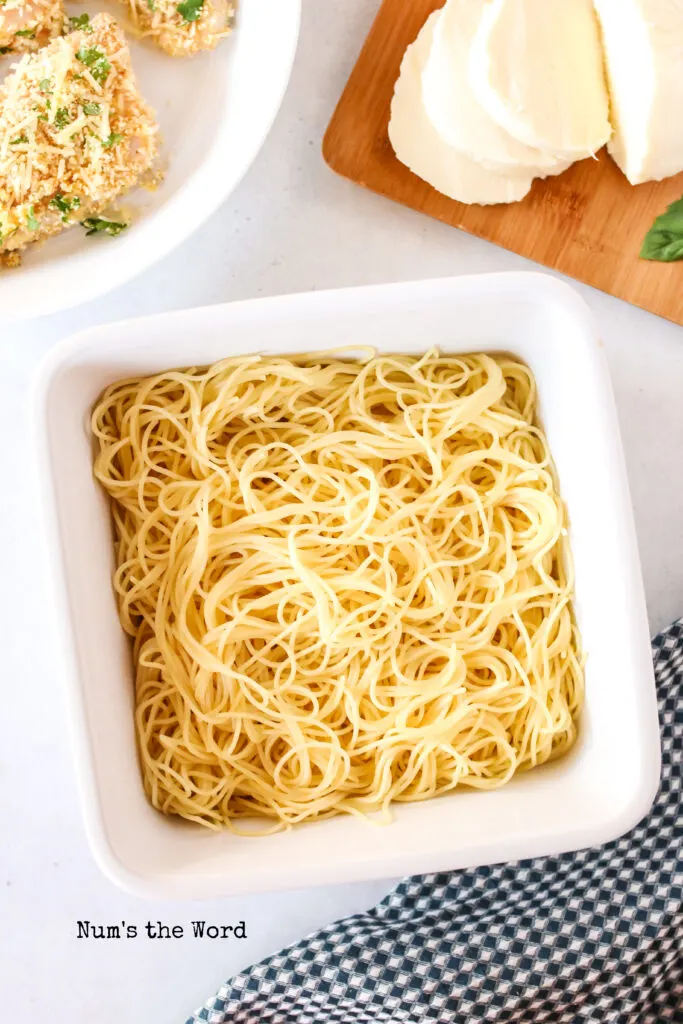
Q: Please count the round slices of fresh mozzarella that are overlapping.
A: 3